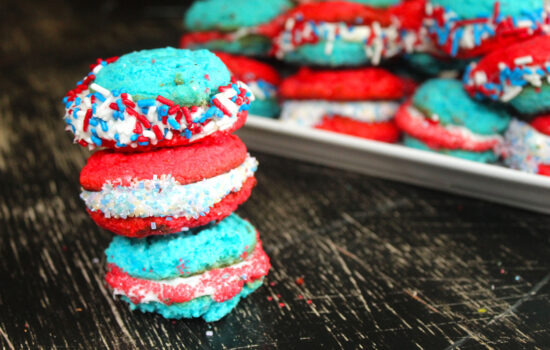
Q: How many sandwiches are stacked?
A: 3